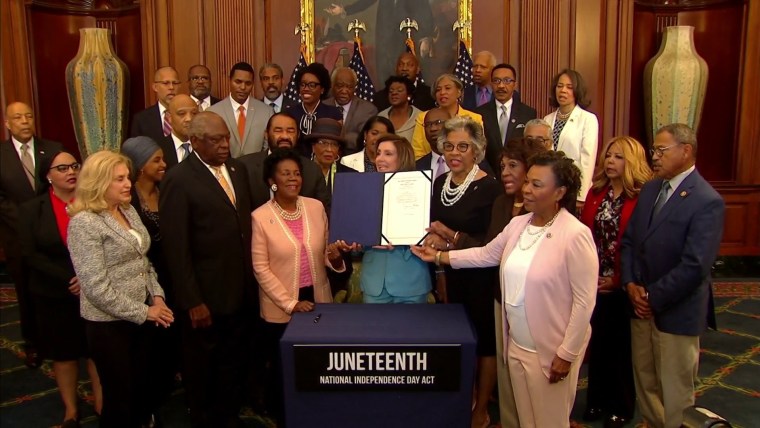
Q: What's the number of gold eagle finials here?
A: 4